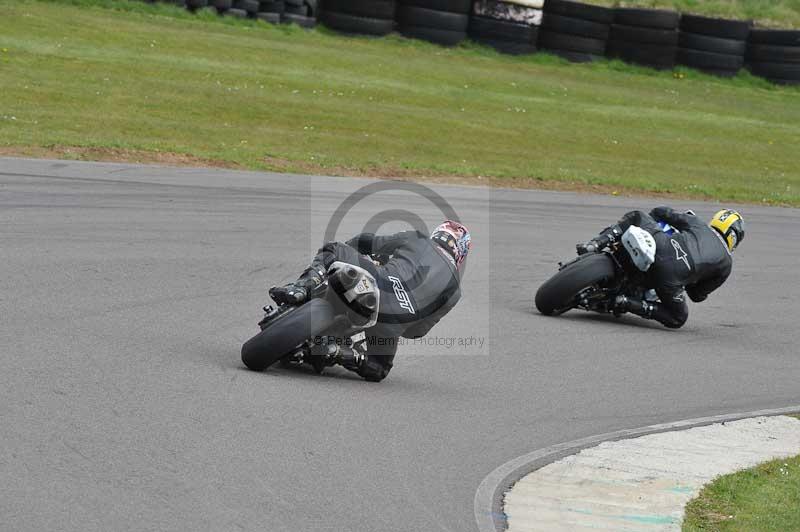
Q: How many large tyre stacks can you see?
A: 7